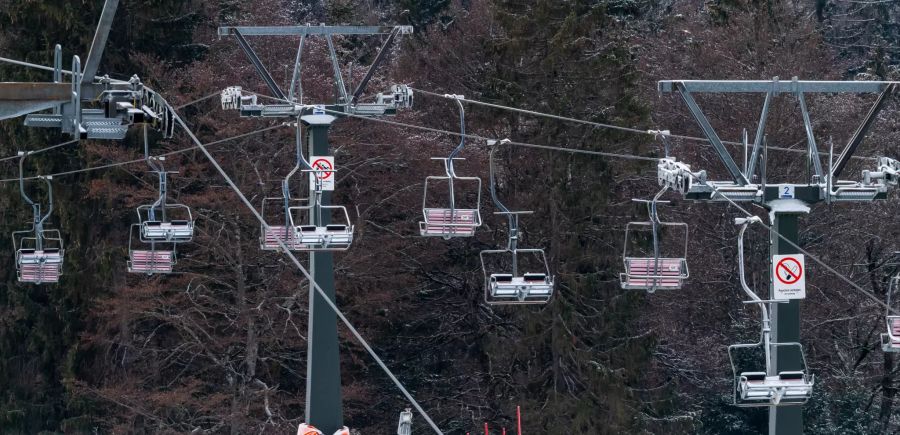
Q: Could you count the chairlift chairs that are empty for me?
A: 11